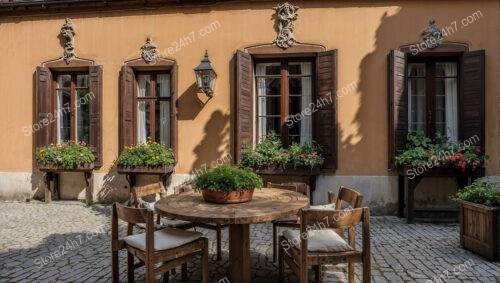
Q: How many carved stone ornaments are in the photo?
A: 4